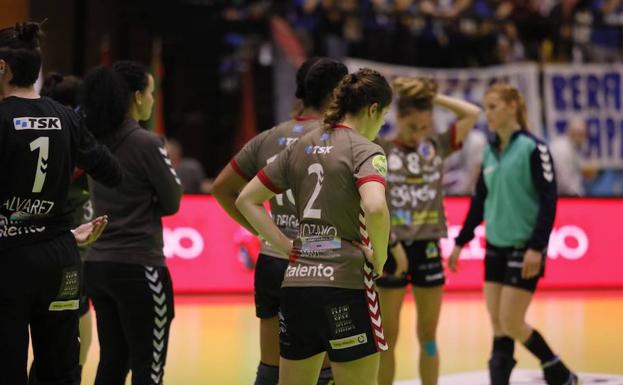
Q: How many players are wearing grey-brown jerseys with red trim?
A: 3